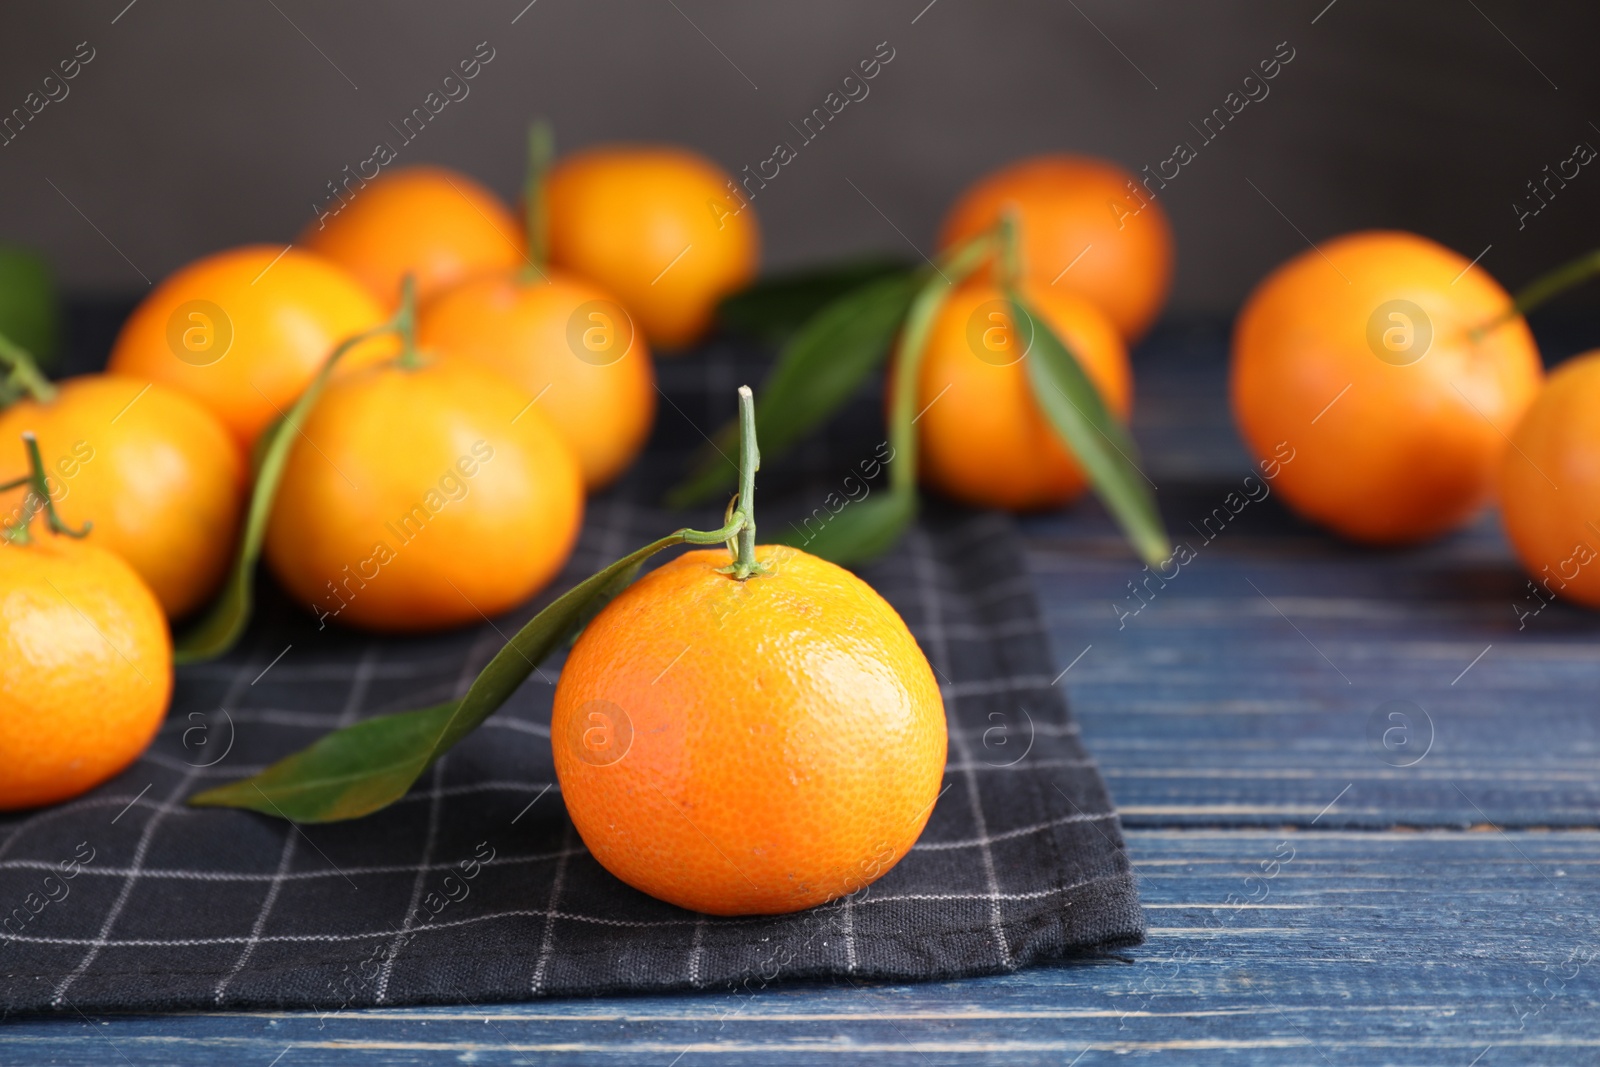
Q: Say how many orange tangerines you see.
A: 12